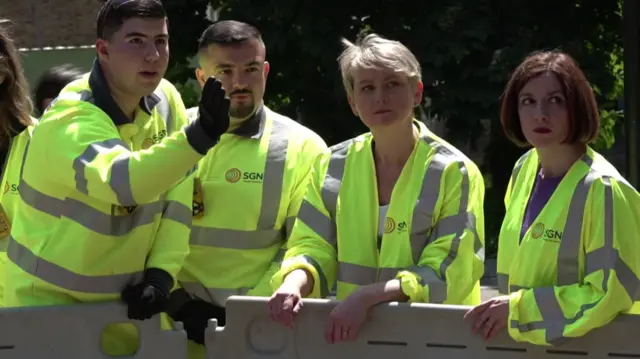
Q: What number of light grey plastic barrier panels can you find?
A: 2